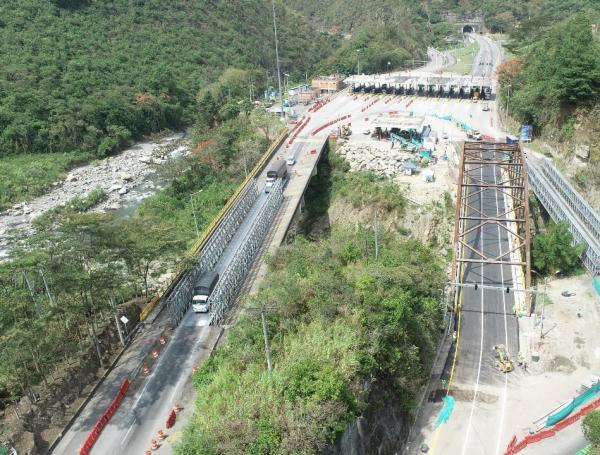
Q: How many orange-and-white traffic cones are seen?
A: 8